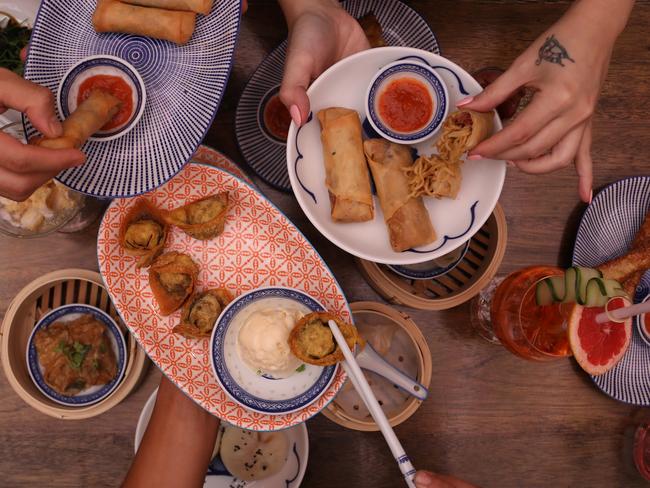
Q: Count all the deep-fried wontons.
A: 5